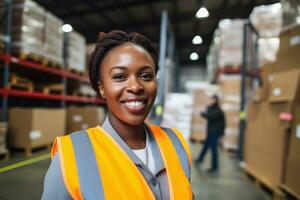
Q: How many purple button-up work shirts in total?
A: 0